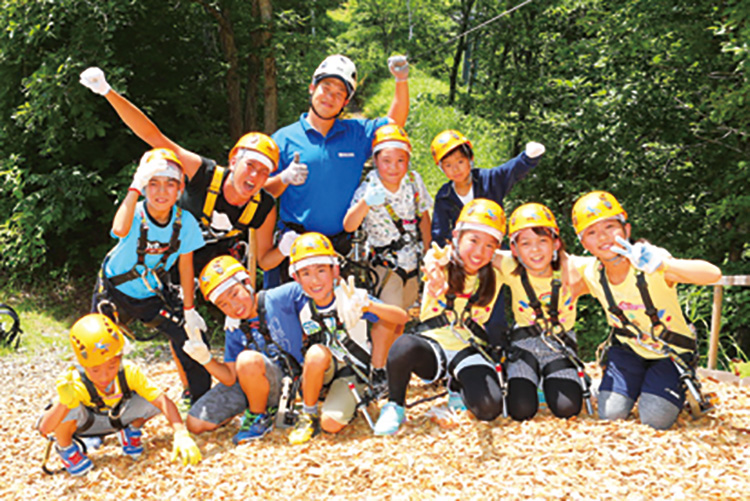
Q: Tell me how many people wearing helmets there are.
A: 11